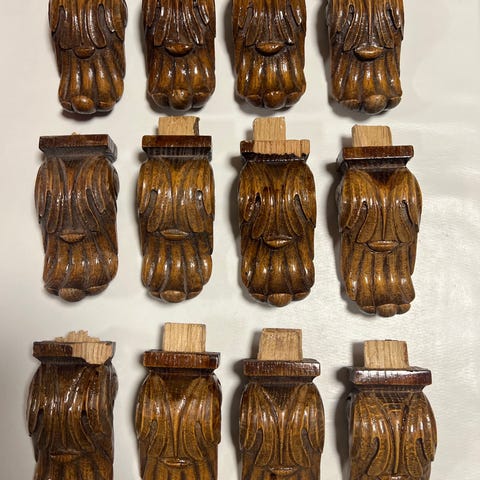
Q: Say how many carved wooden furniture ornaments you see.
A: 12